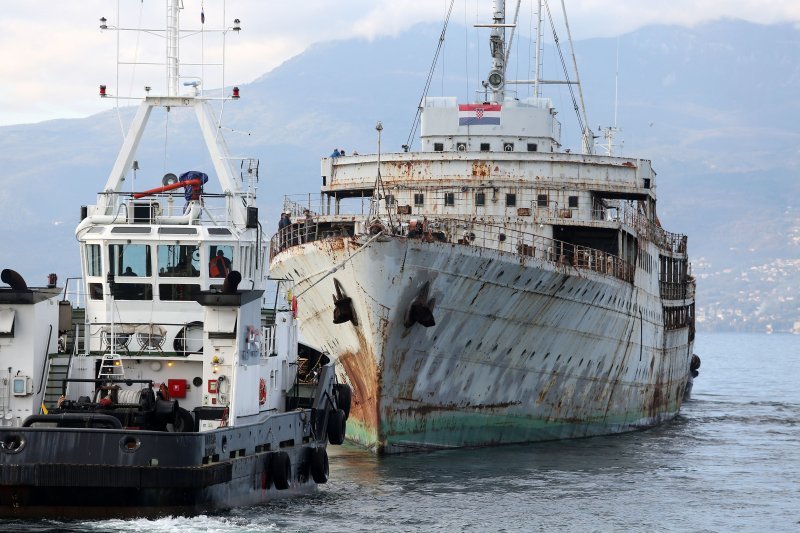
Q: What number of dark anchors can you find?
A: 2